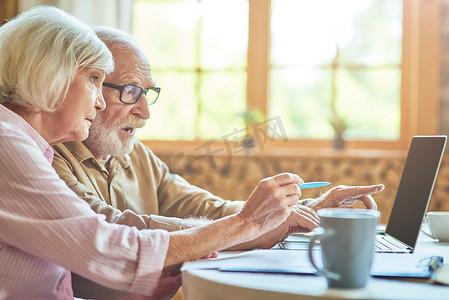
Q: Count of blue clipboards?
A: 1